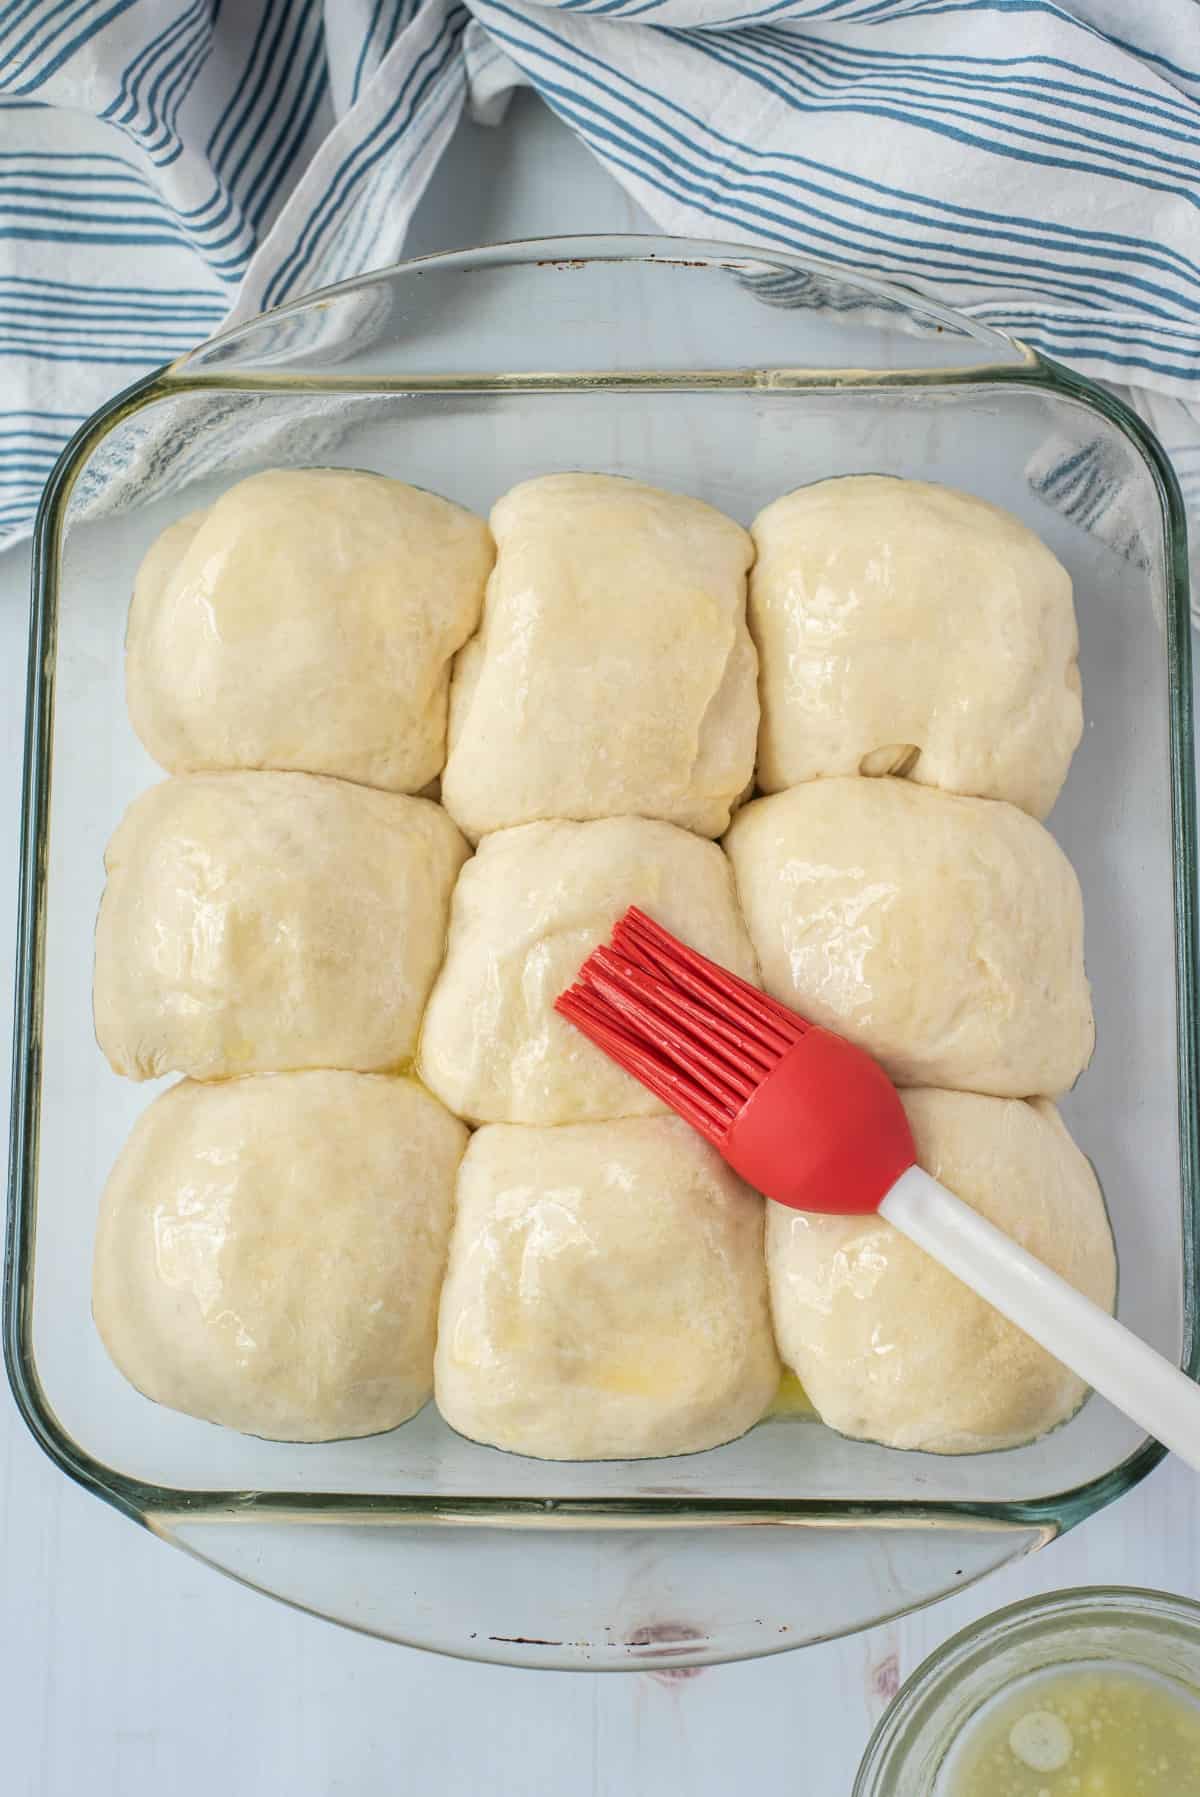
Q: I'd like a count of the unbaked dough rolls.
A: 9